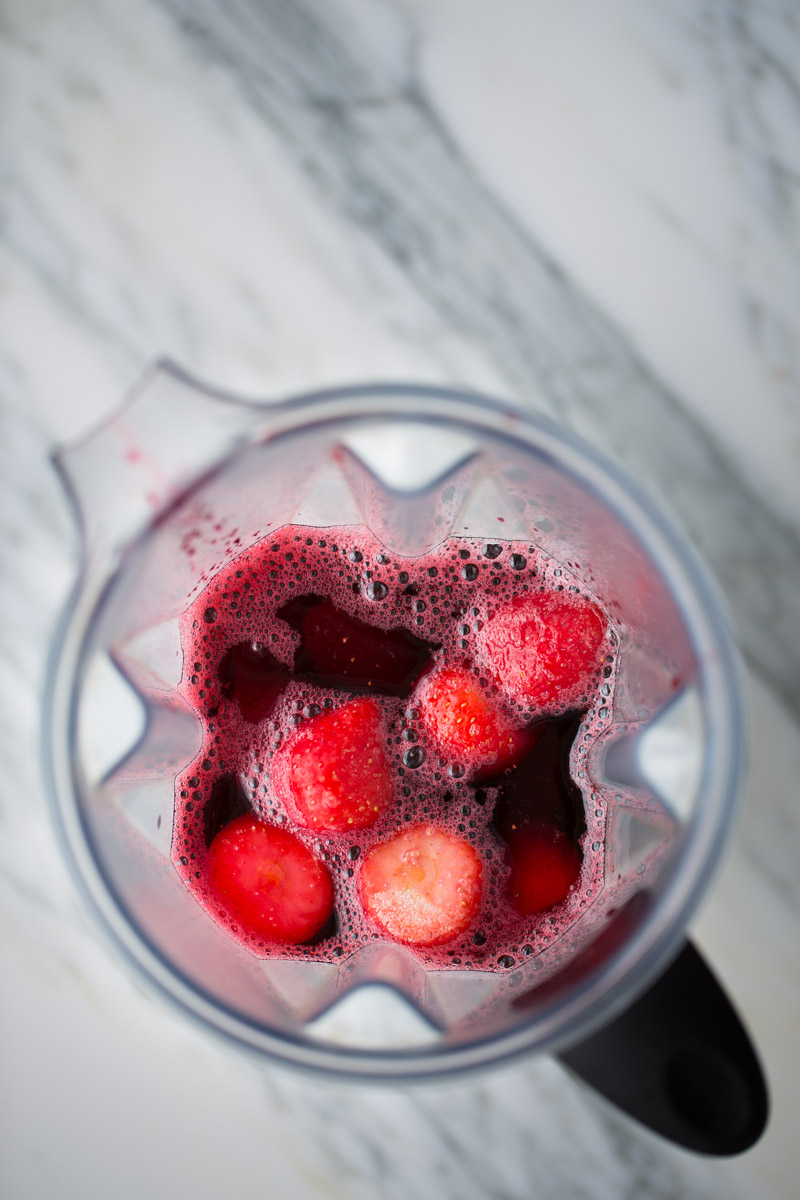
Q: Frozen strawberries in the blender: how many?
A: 6